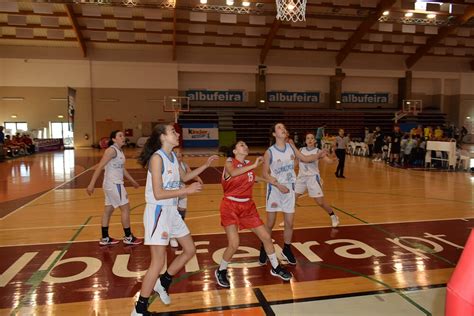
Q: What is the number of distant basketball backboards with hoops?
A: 2